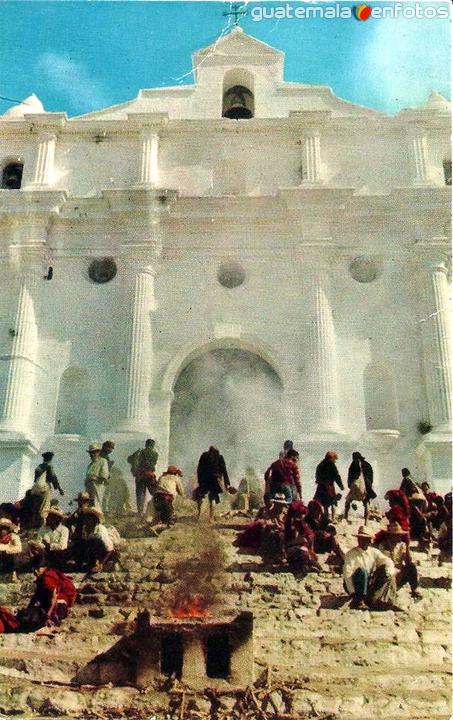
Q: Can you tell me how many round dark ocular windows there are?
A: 3